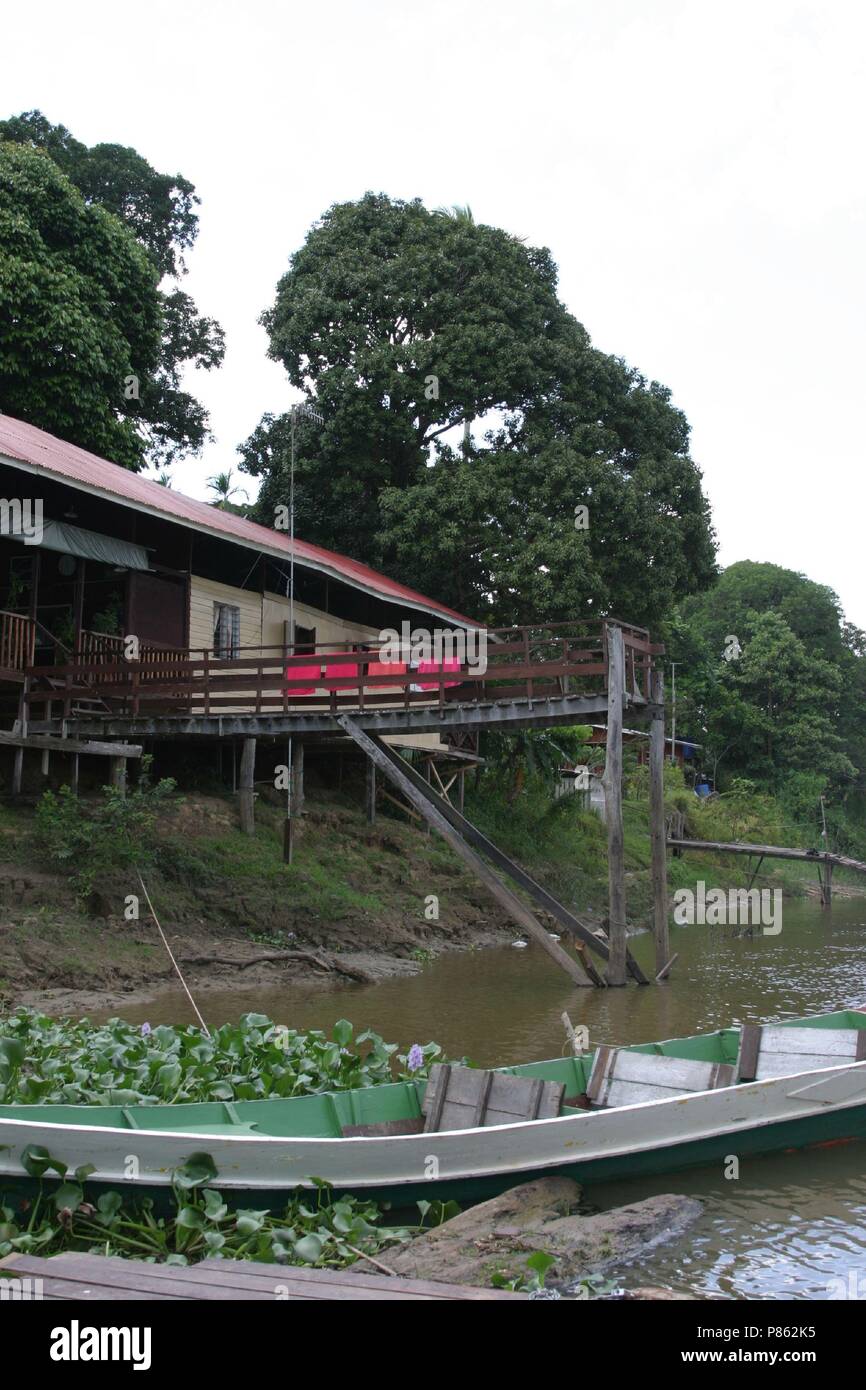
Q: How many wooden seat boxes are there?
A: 3